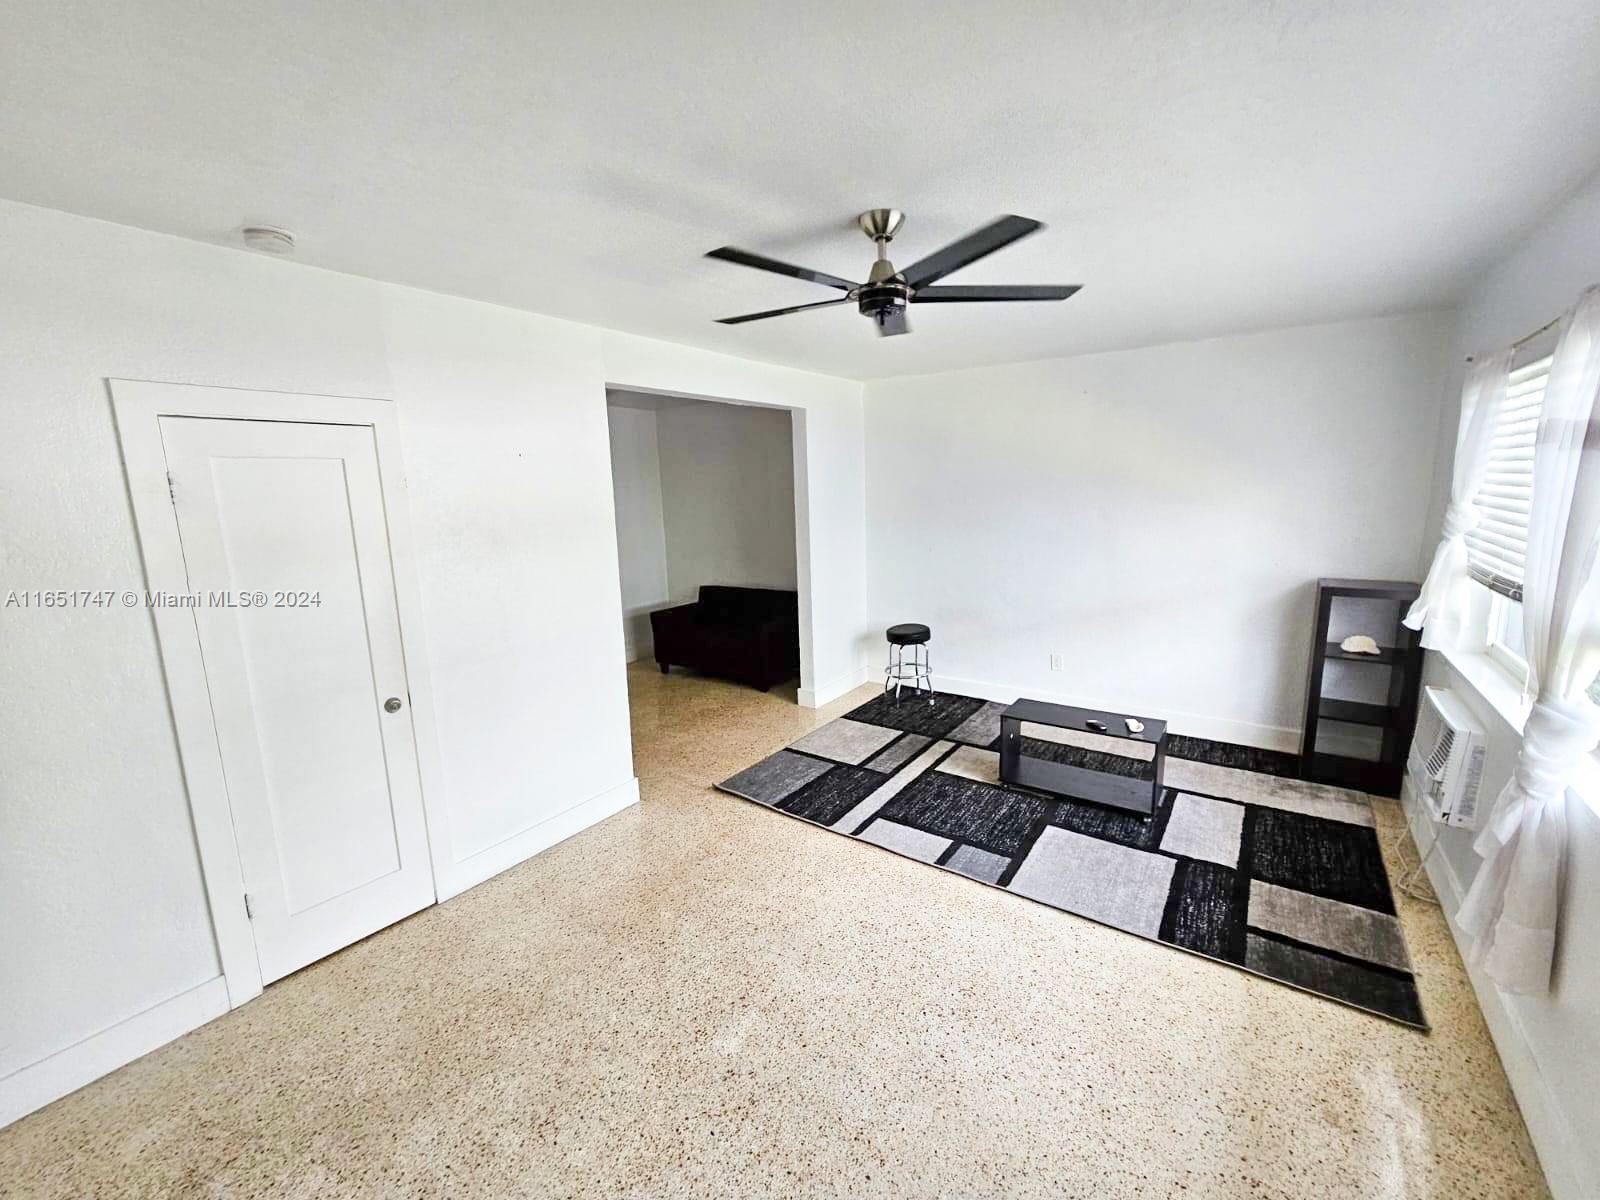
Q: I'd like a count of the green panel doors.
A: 0